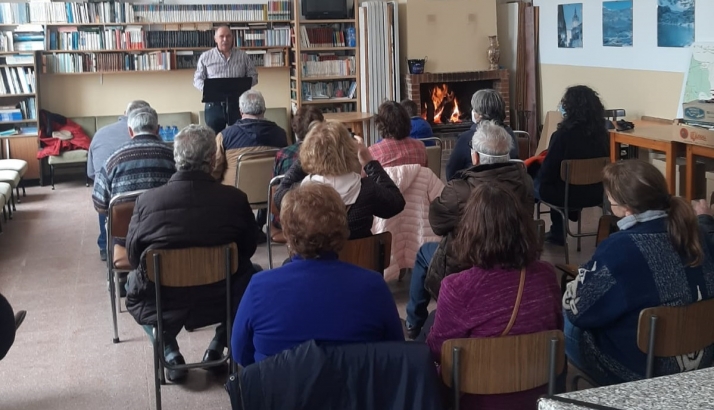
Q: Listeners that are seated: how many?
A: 14